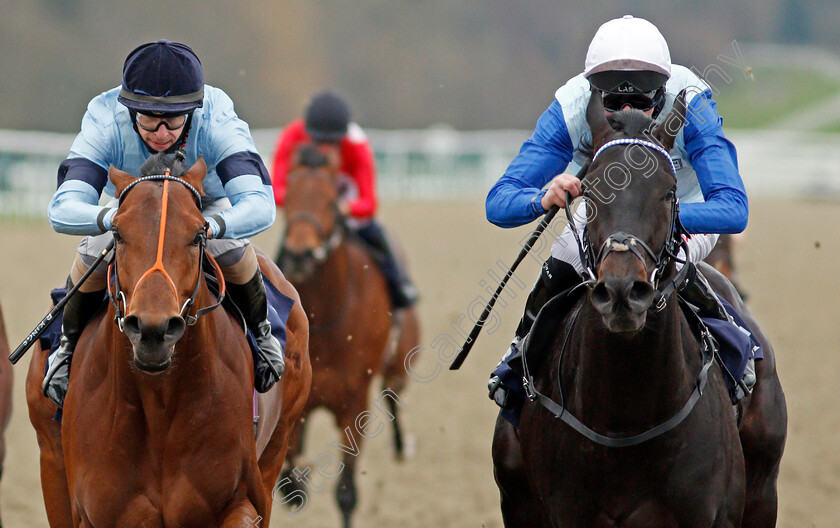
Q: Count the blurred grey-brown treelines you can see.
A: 1